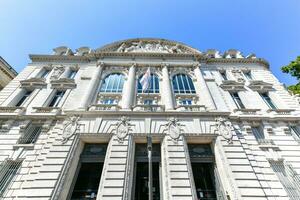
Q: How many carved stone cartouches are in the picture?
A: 4